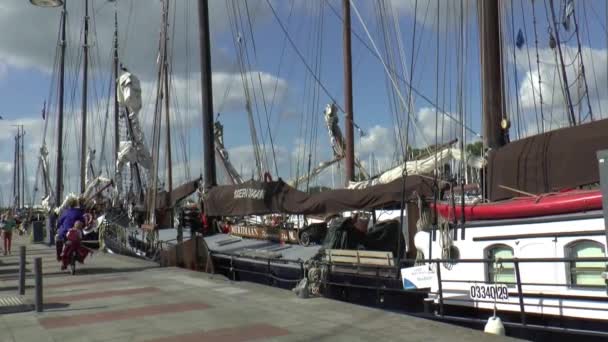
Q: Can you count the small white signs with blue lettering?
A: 1